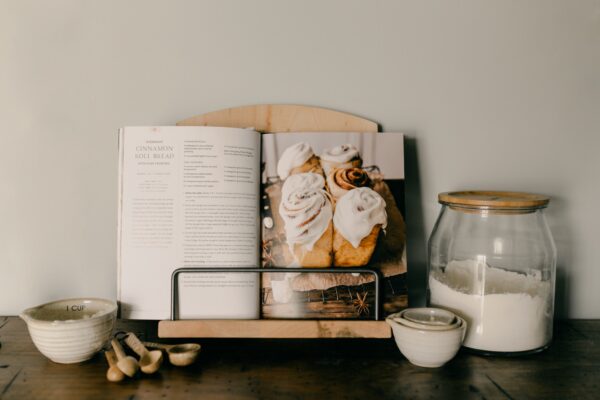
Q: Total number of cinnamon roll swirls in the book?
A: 6